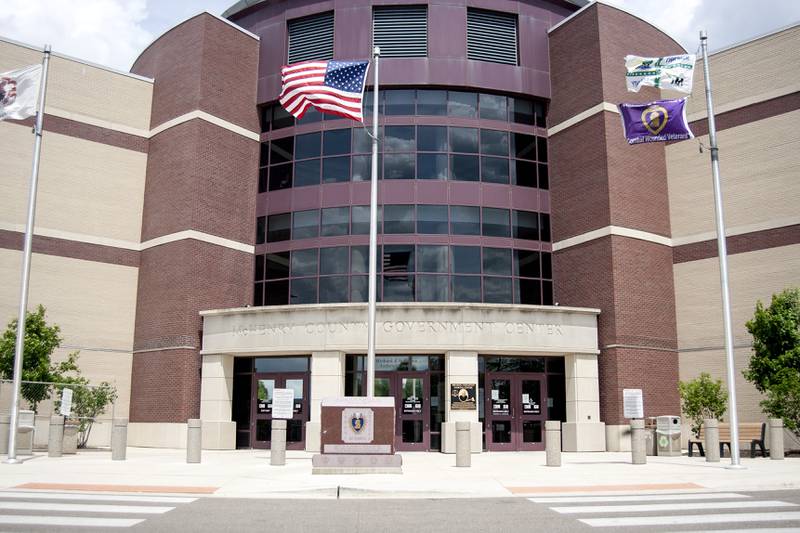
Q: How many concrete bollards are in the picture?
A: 10